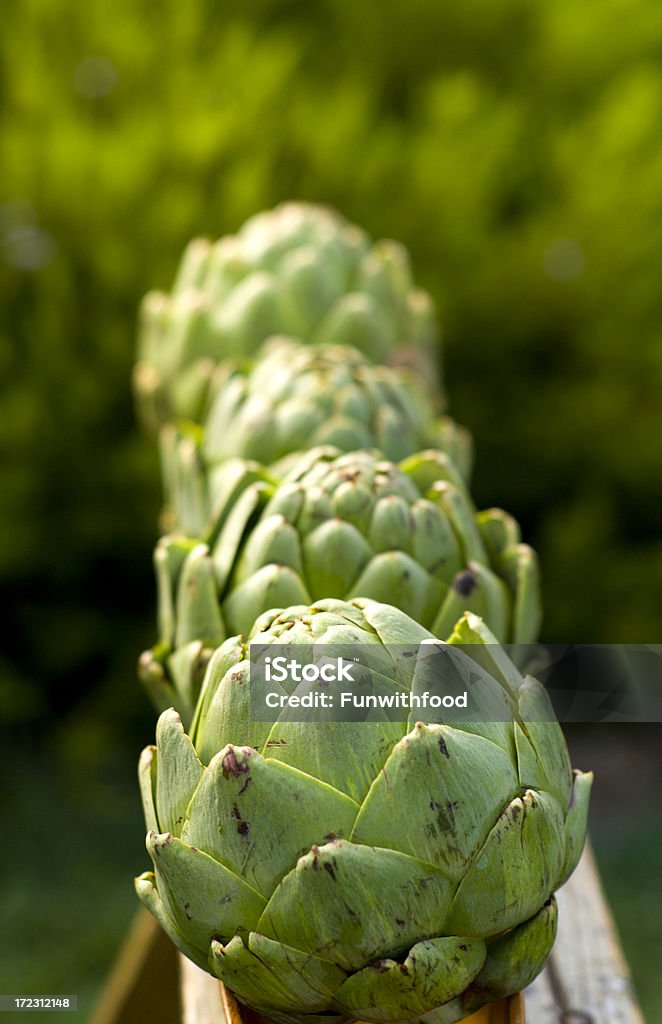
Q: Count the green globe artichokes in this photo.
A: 4